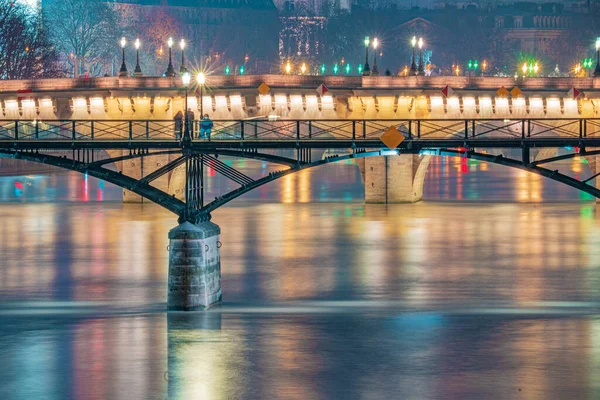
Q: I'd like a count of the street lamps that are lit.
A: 11